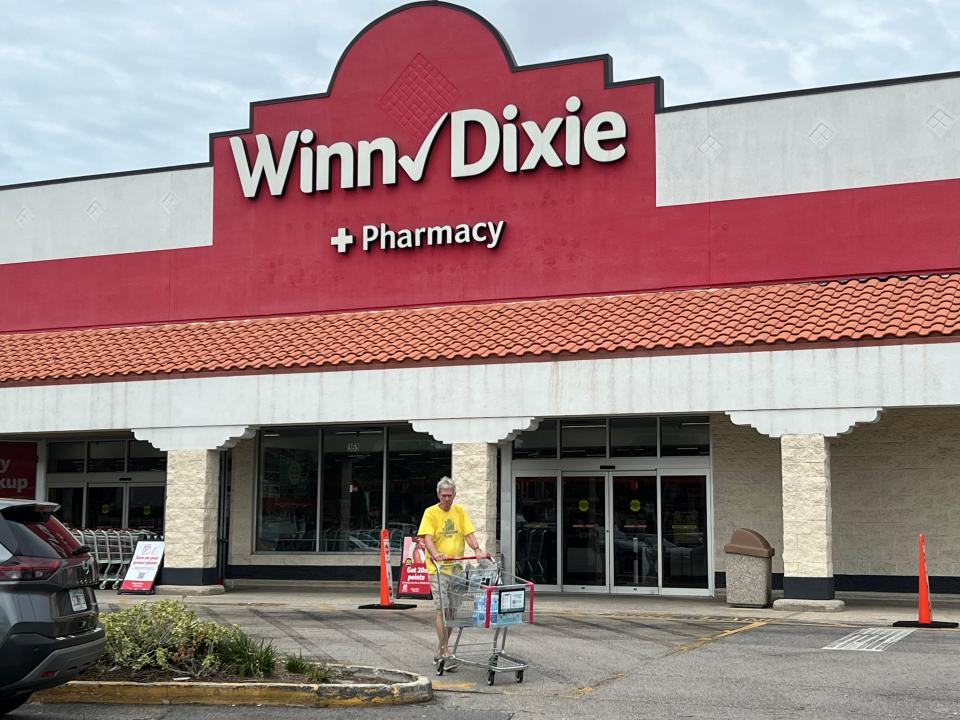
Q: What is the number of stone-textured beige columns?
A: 3